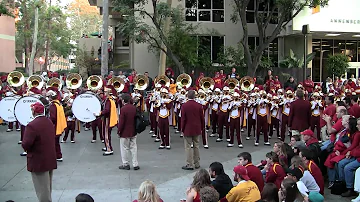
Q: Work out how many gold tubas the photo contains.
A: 12